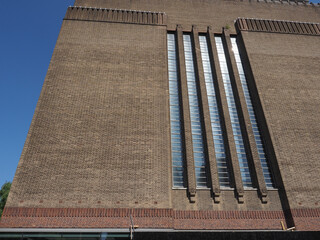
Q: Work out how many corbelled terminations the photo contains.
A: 4